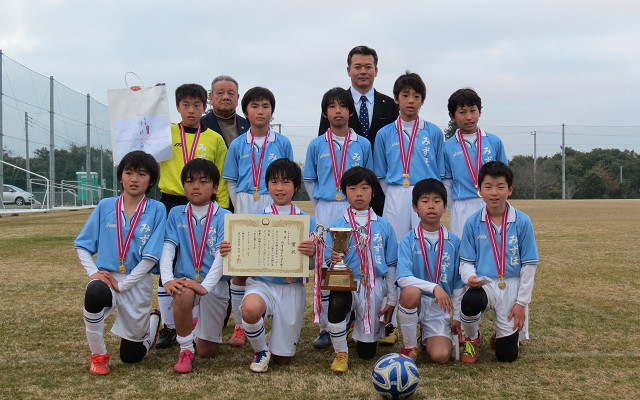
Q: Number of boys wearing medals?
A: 11